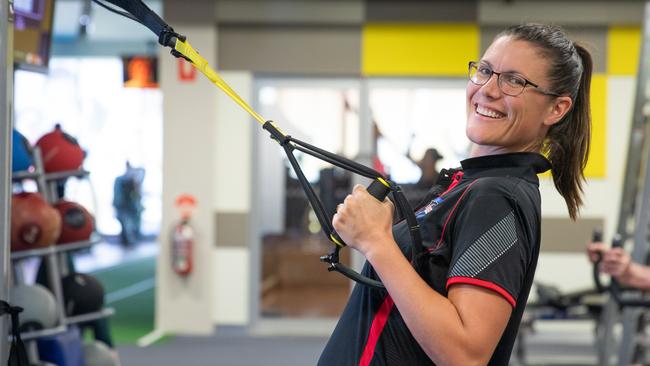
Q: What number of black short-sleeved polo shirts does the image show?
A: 1